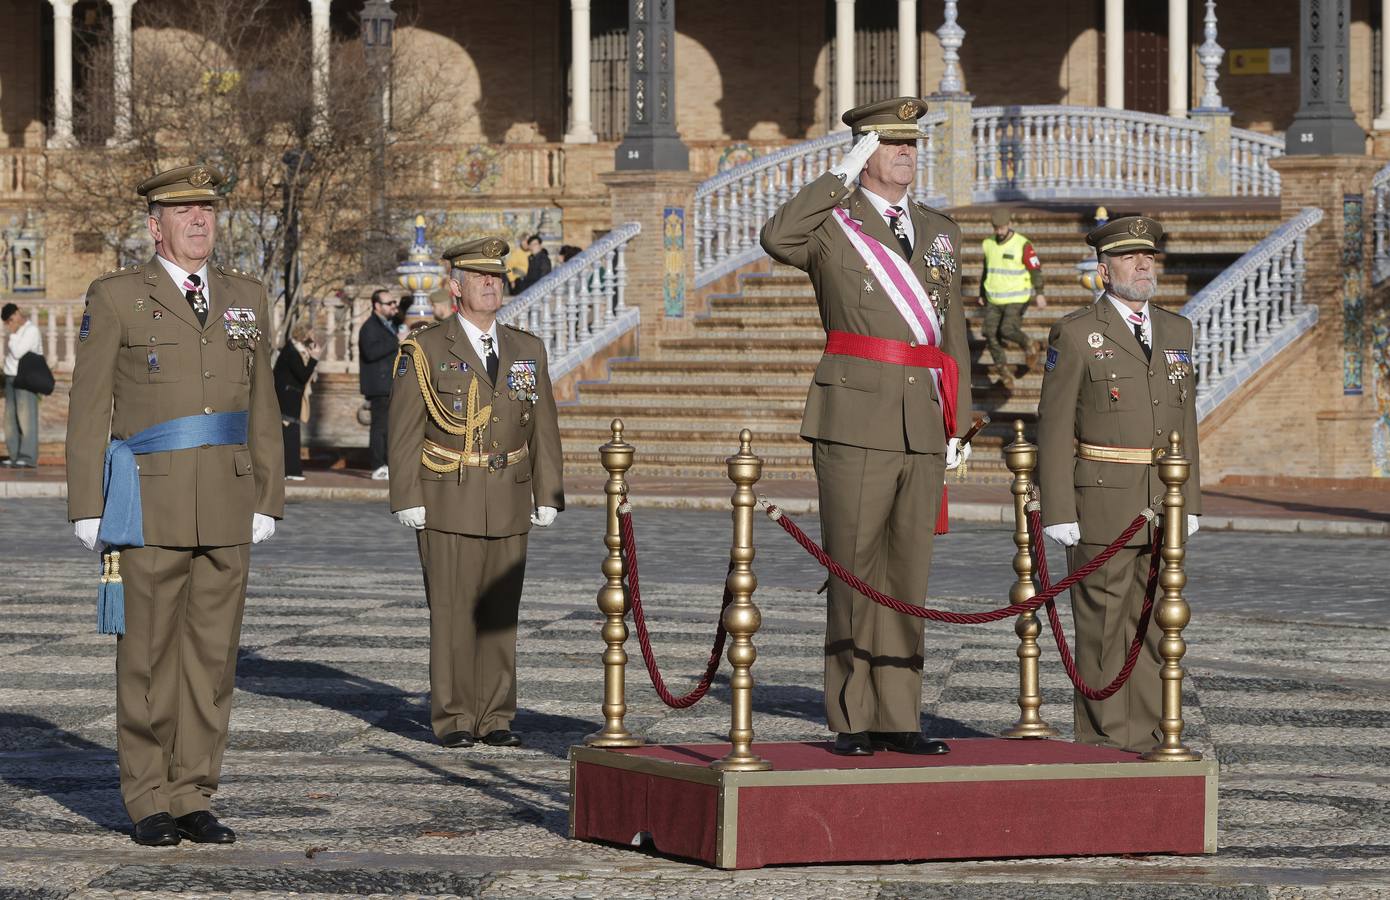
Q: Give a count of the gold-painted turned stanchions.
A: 4